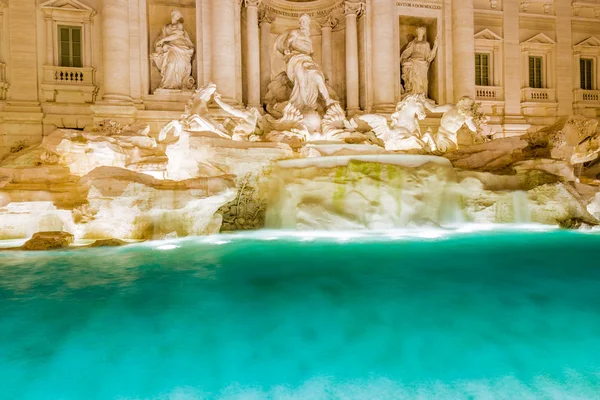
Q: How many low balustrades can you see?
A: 4